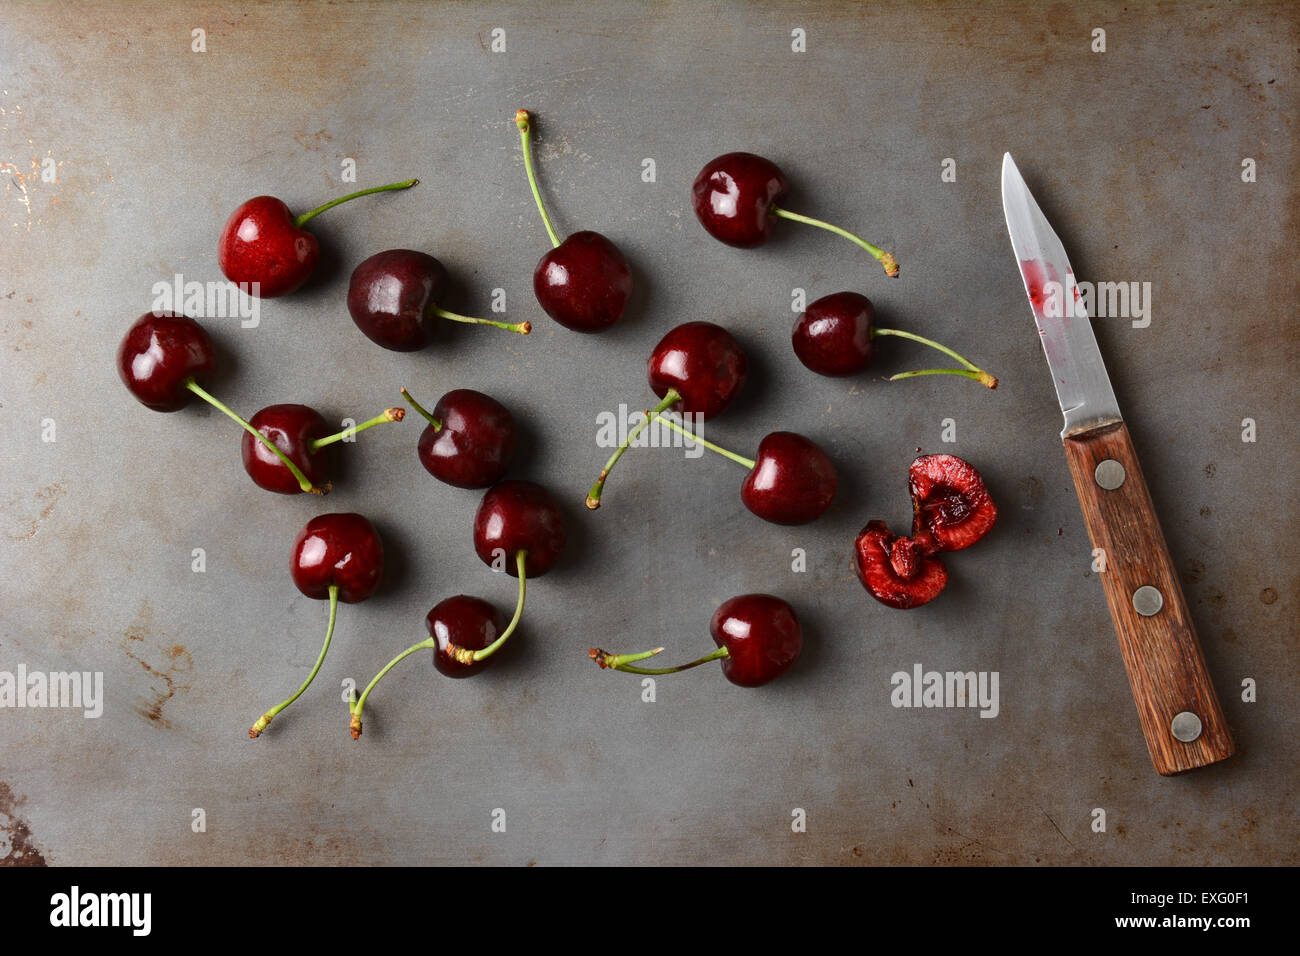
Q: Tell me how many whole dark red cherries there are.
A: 14